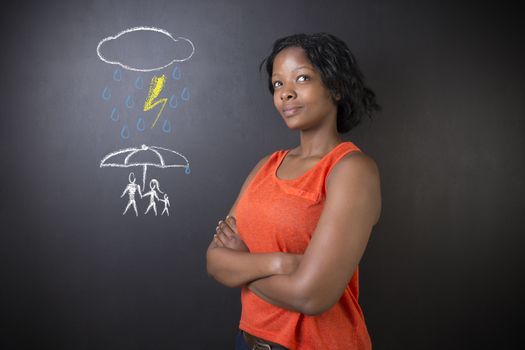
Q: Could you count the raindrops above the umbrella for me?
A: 11